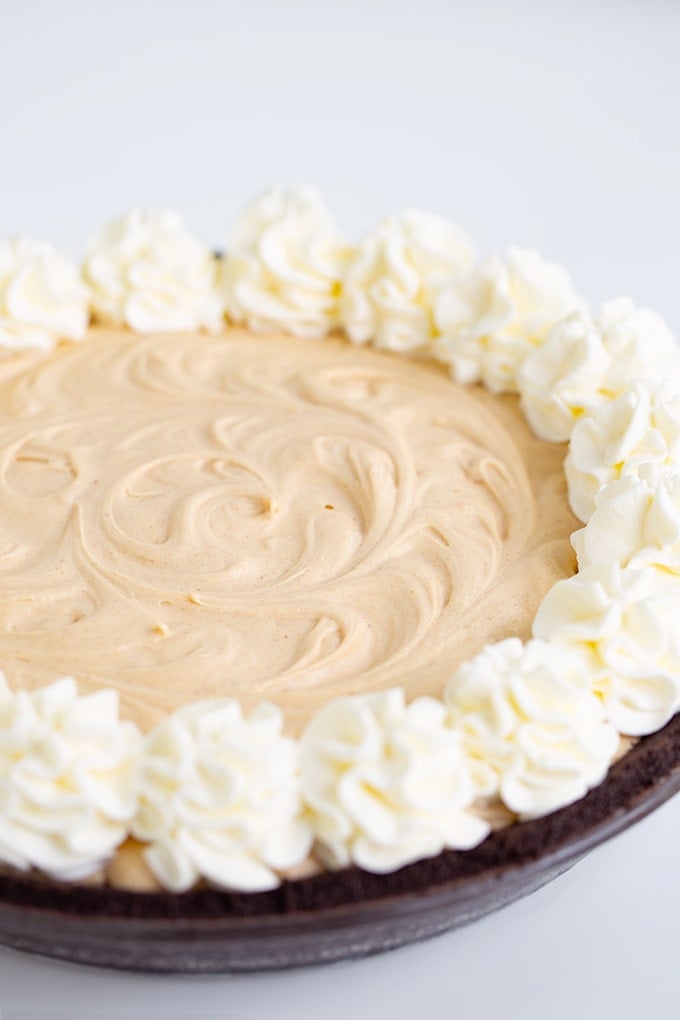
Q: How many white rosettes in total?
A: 13